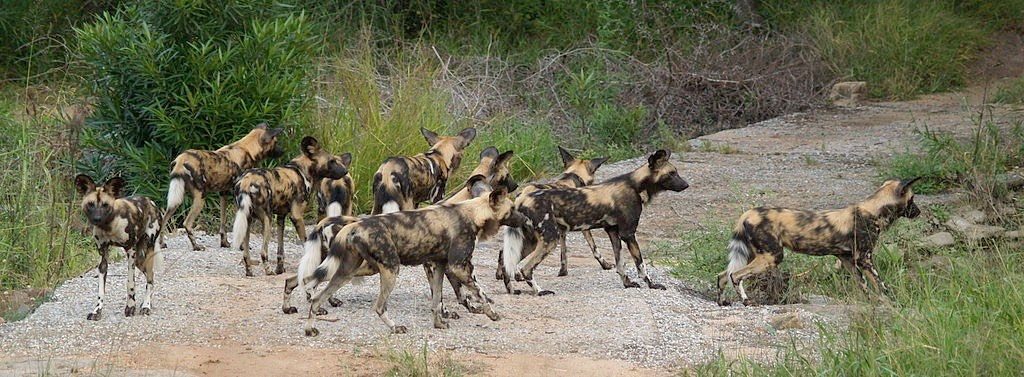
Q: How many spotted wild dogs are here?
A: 10